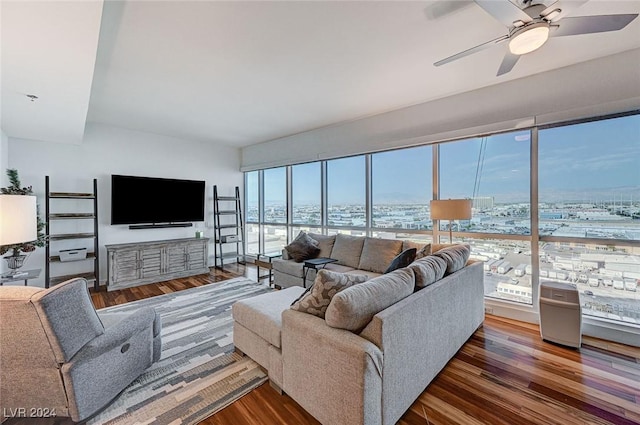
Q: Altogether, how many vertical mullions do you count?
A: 6